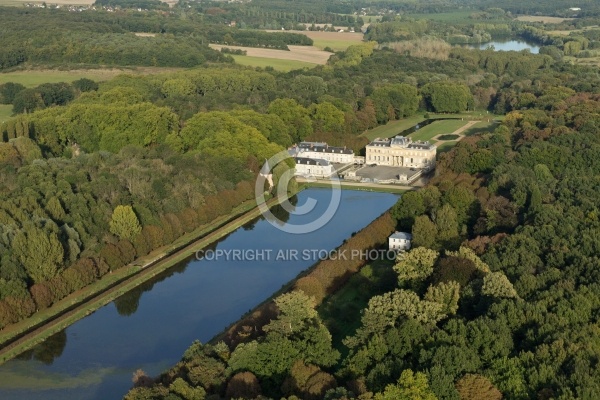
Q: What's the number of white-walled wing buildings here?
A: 2